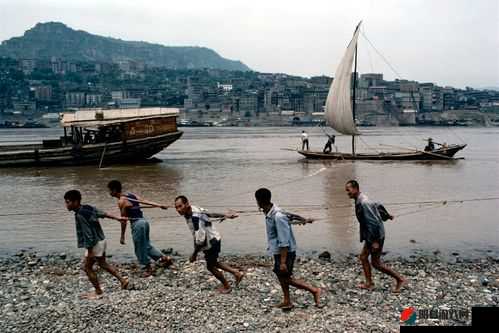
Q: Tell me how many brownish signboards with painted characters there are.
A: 1